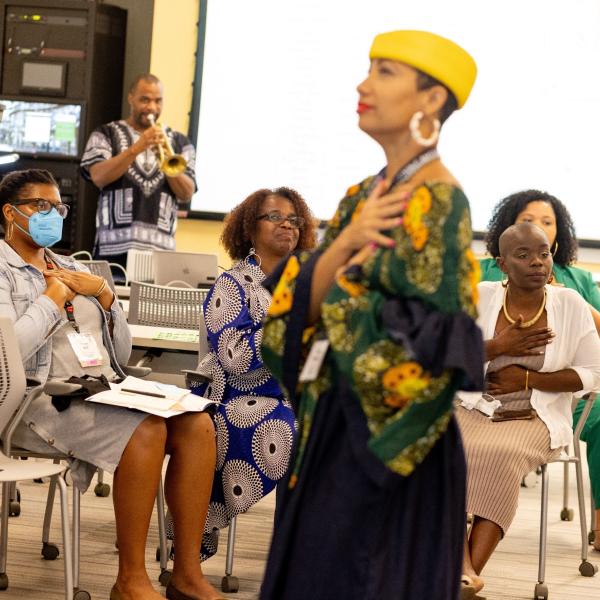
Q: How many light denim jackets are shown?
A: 1